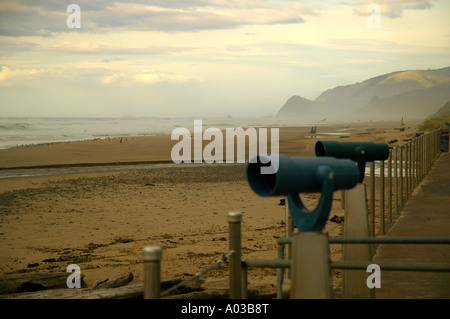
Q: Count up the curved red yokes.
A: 0